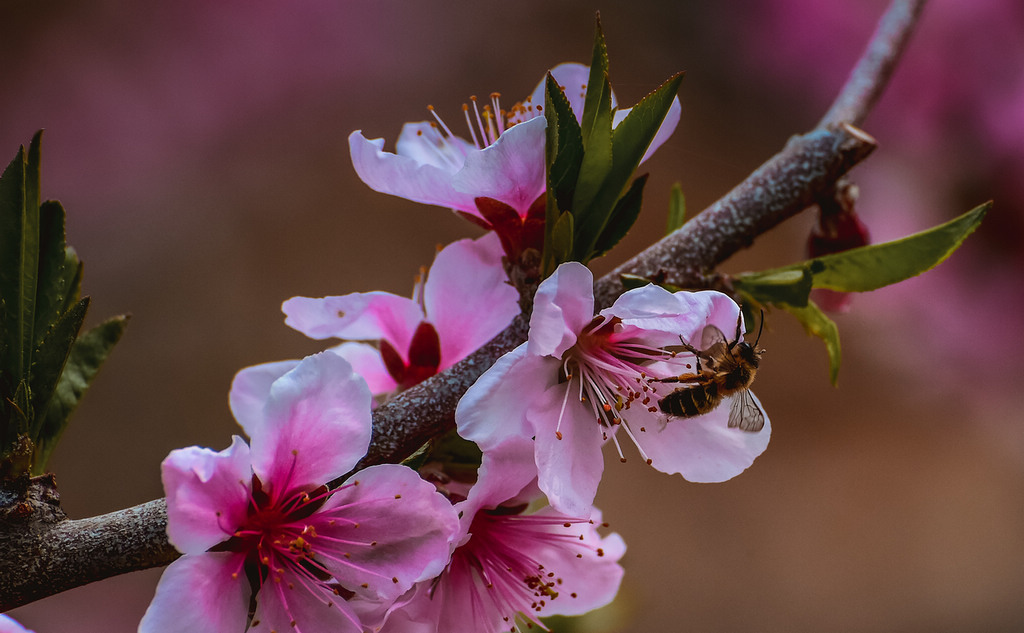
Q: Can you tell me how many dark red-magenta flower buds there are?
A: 1